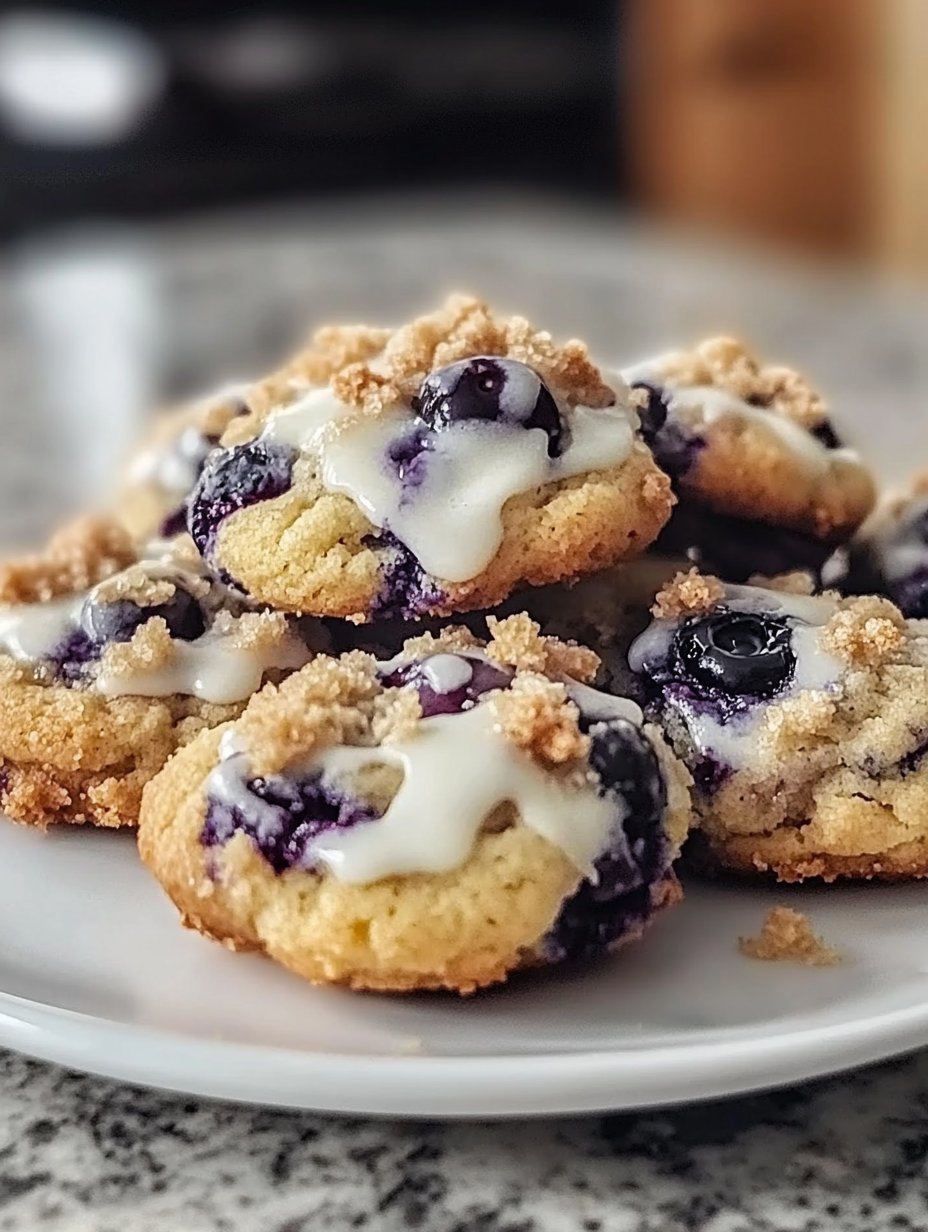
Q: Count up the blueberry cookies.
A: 7